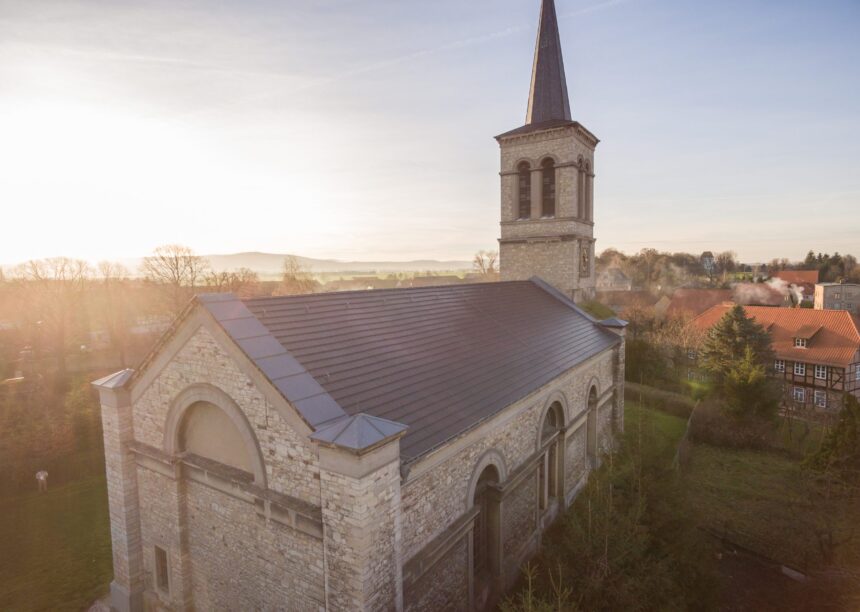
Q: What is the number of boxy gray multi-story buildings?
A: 1